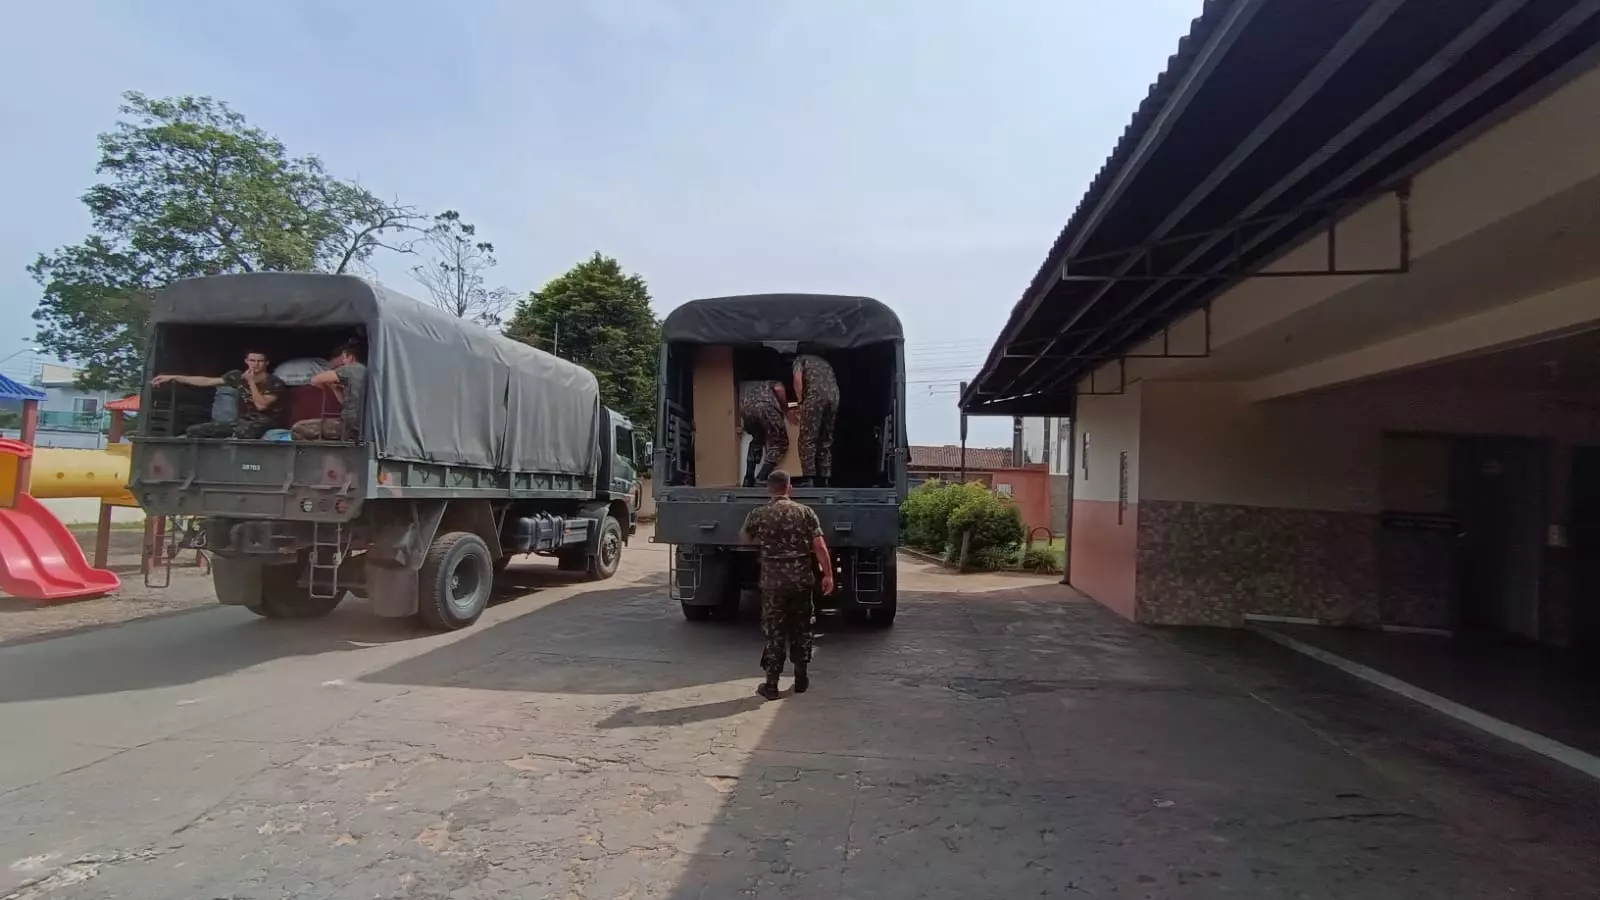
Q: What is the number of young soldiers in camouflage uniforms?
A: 5